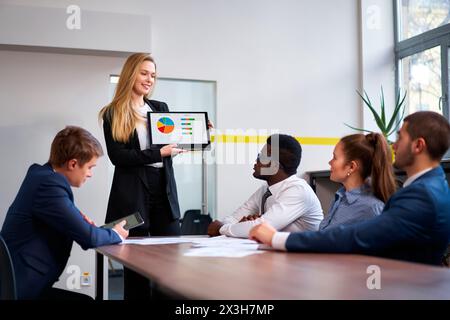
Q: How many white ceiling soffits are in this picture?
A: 1